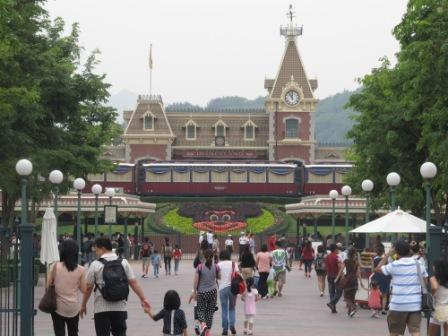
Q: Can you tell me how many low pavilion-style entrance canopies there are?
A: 2